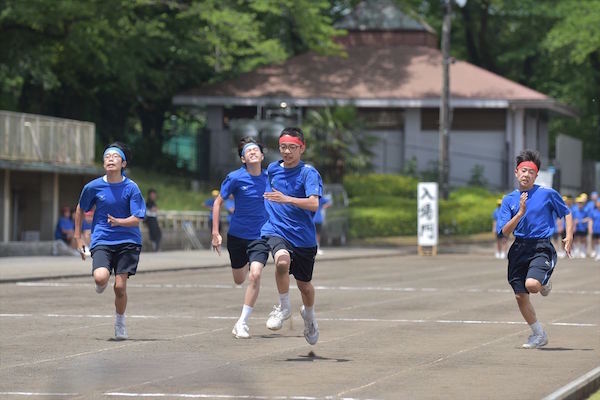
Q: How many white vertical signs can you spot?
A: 1